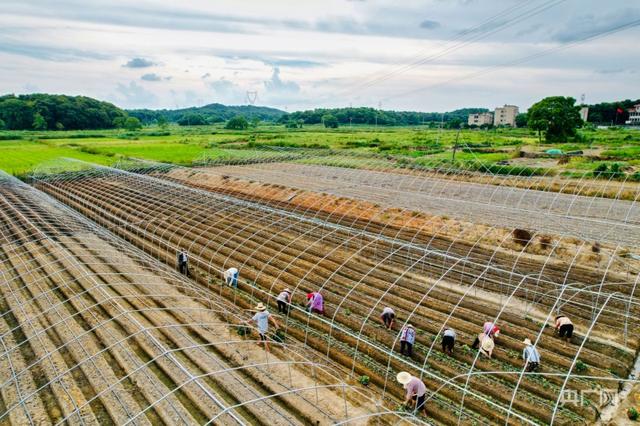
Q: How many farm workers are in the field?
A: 13